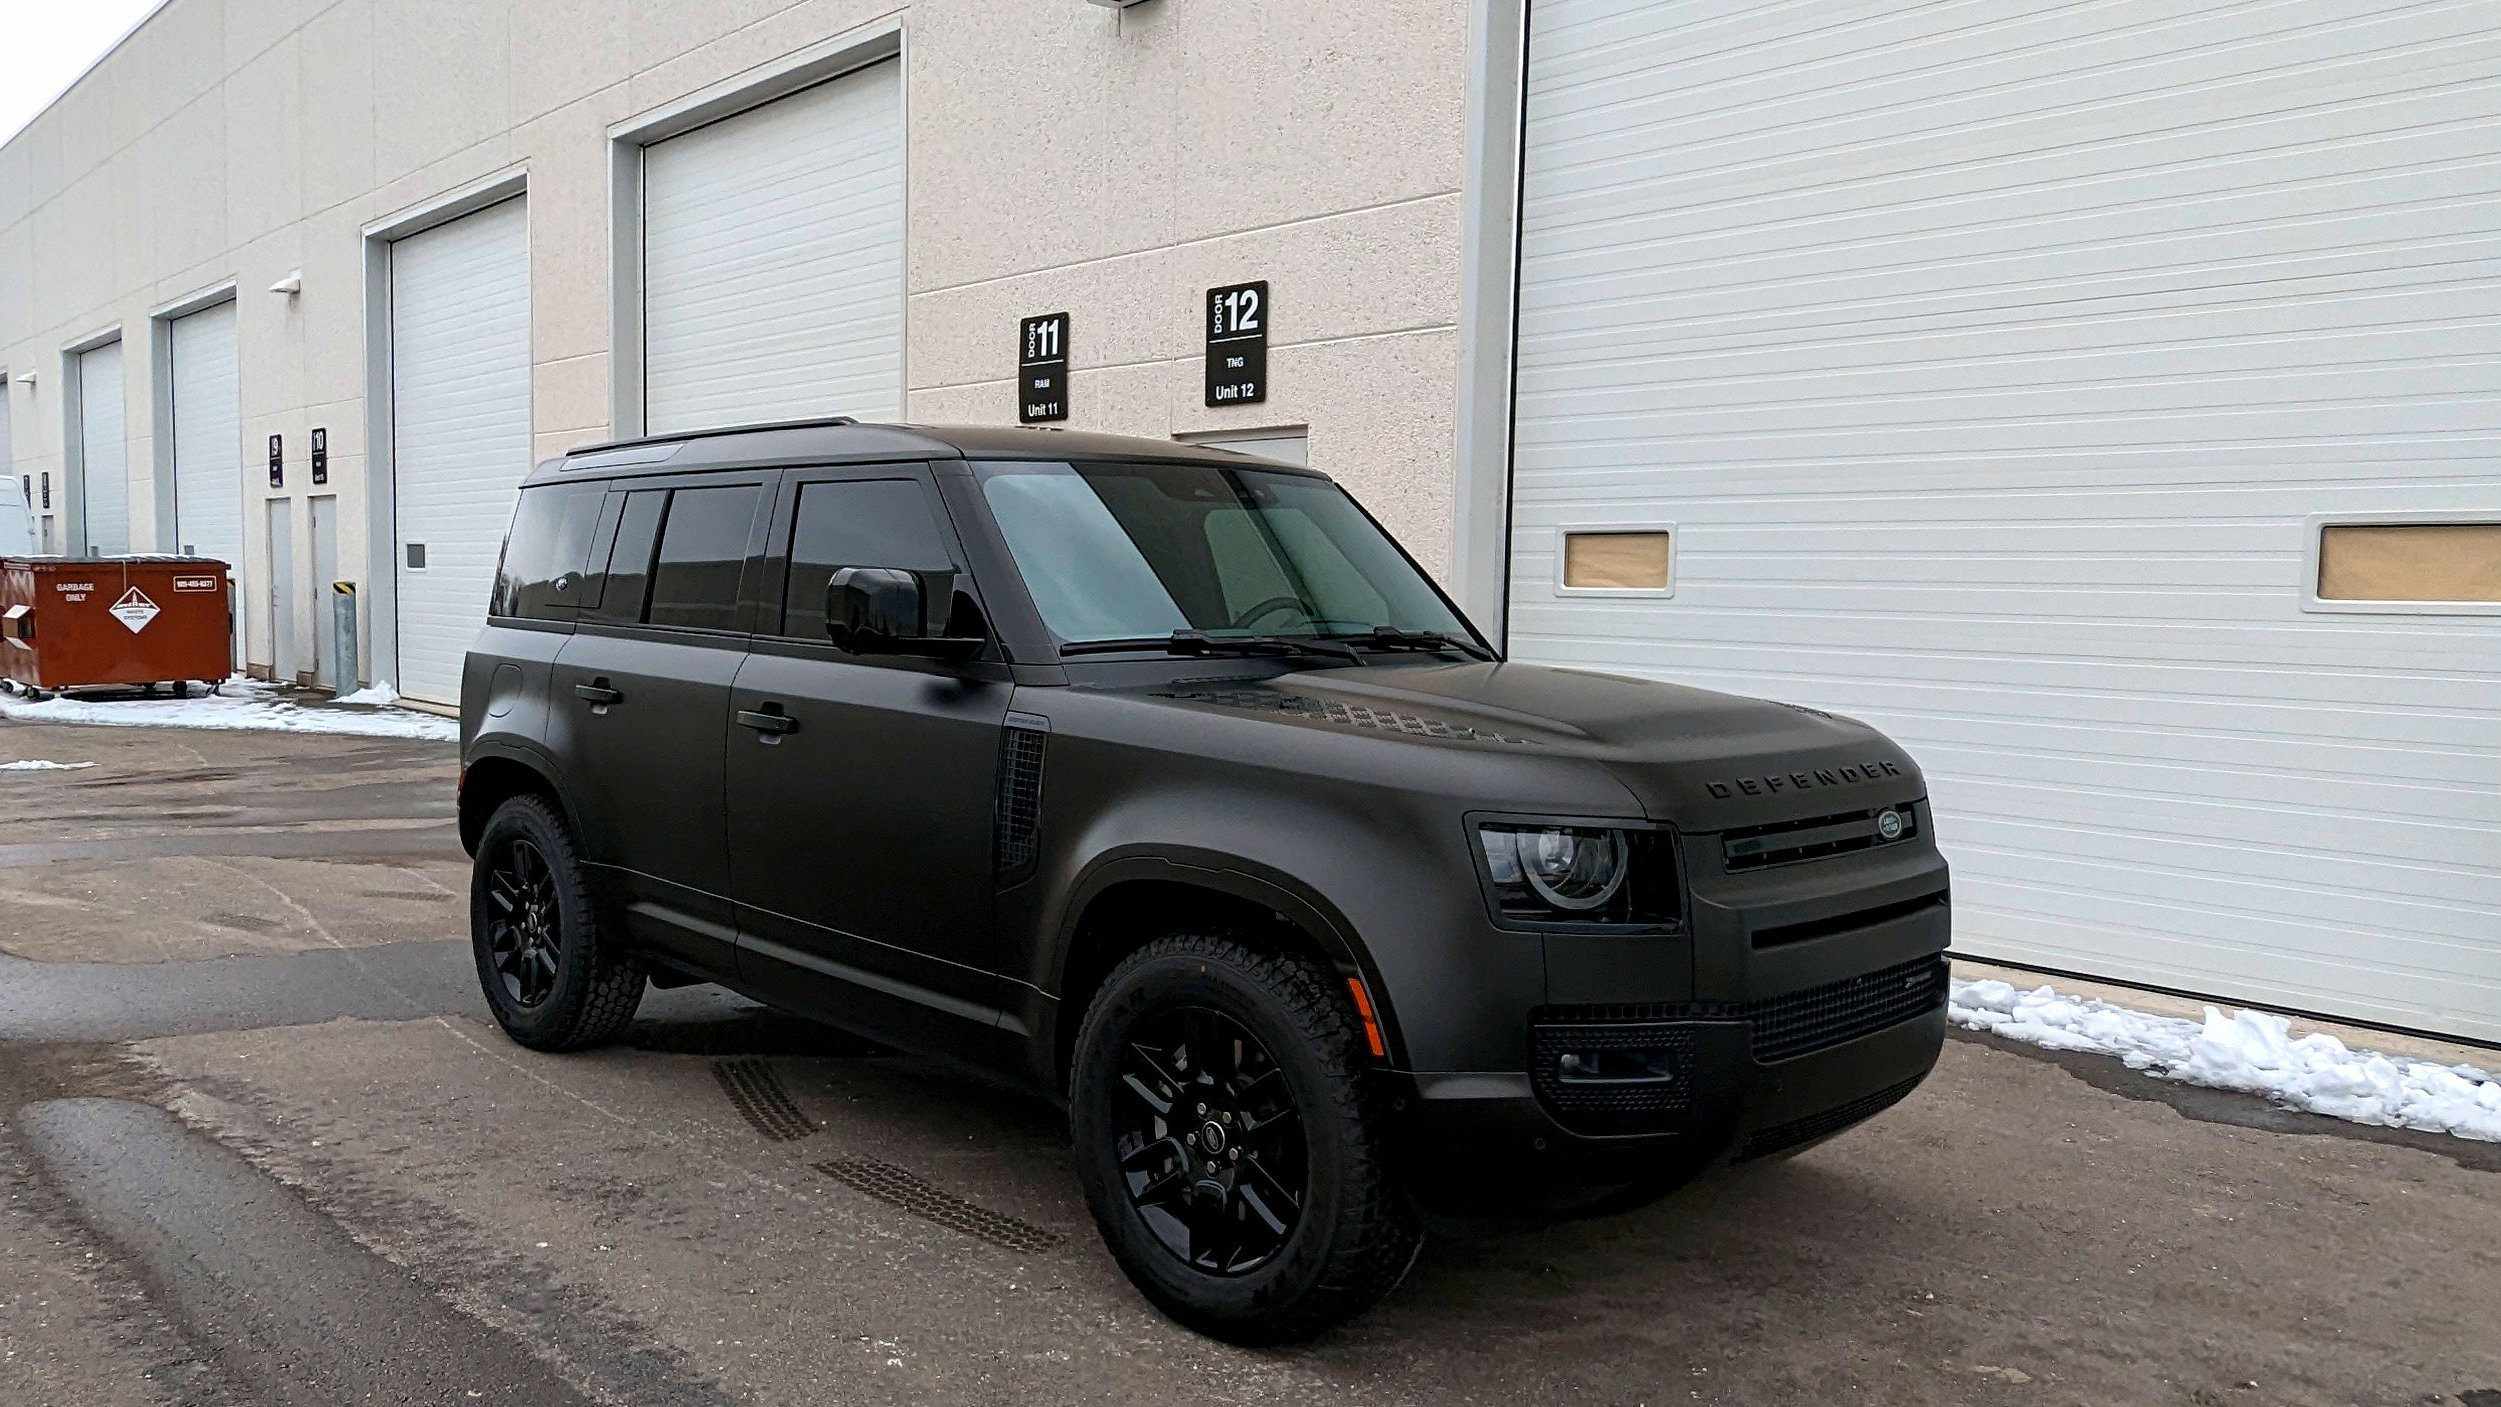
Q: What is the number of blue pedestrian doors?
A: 0